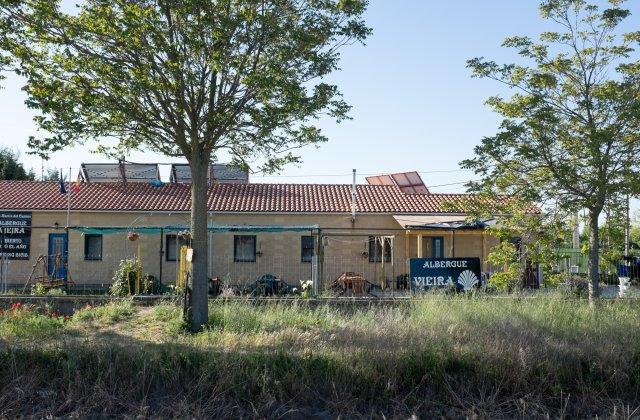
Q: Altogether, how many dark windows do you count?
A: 5